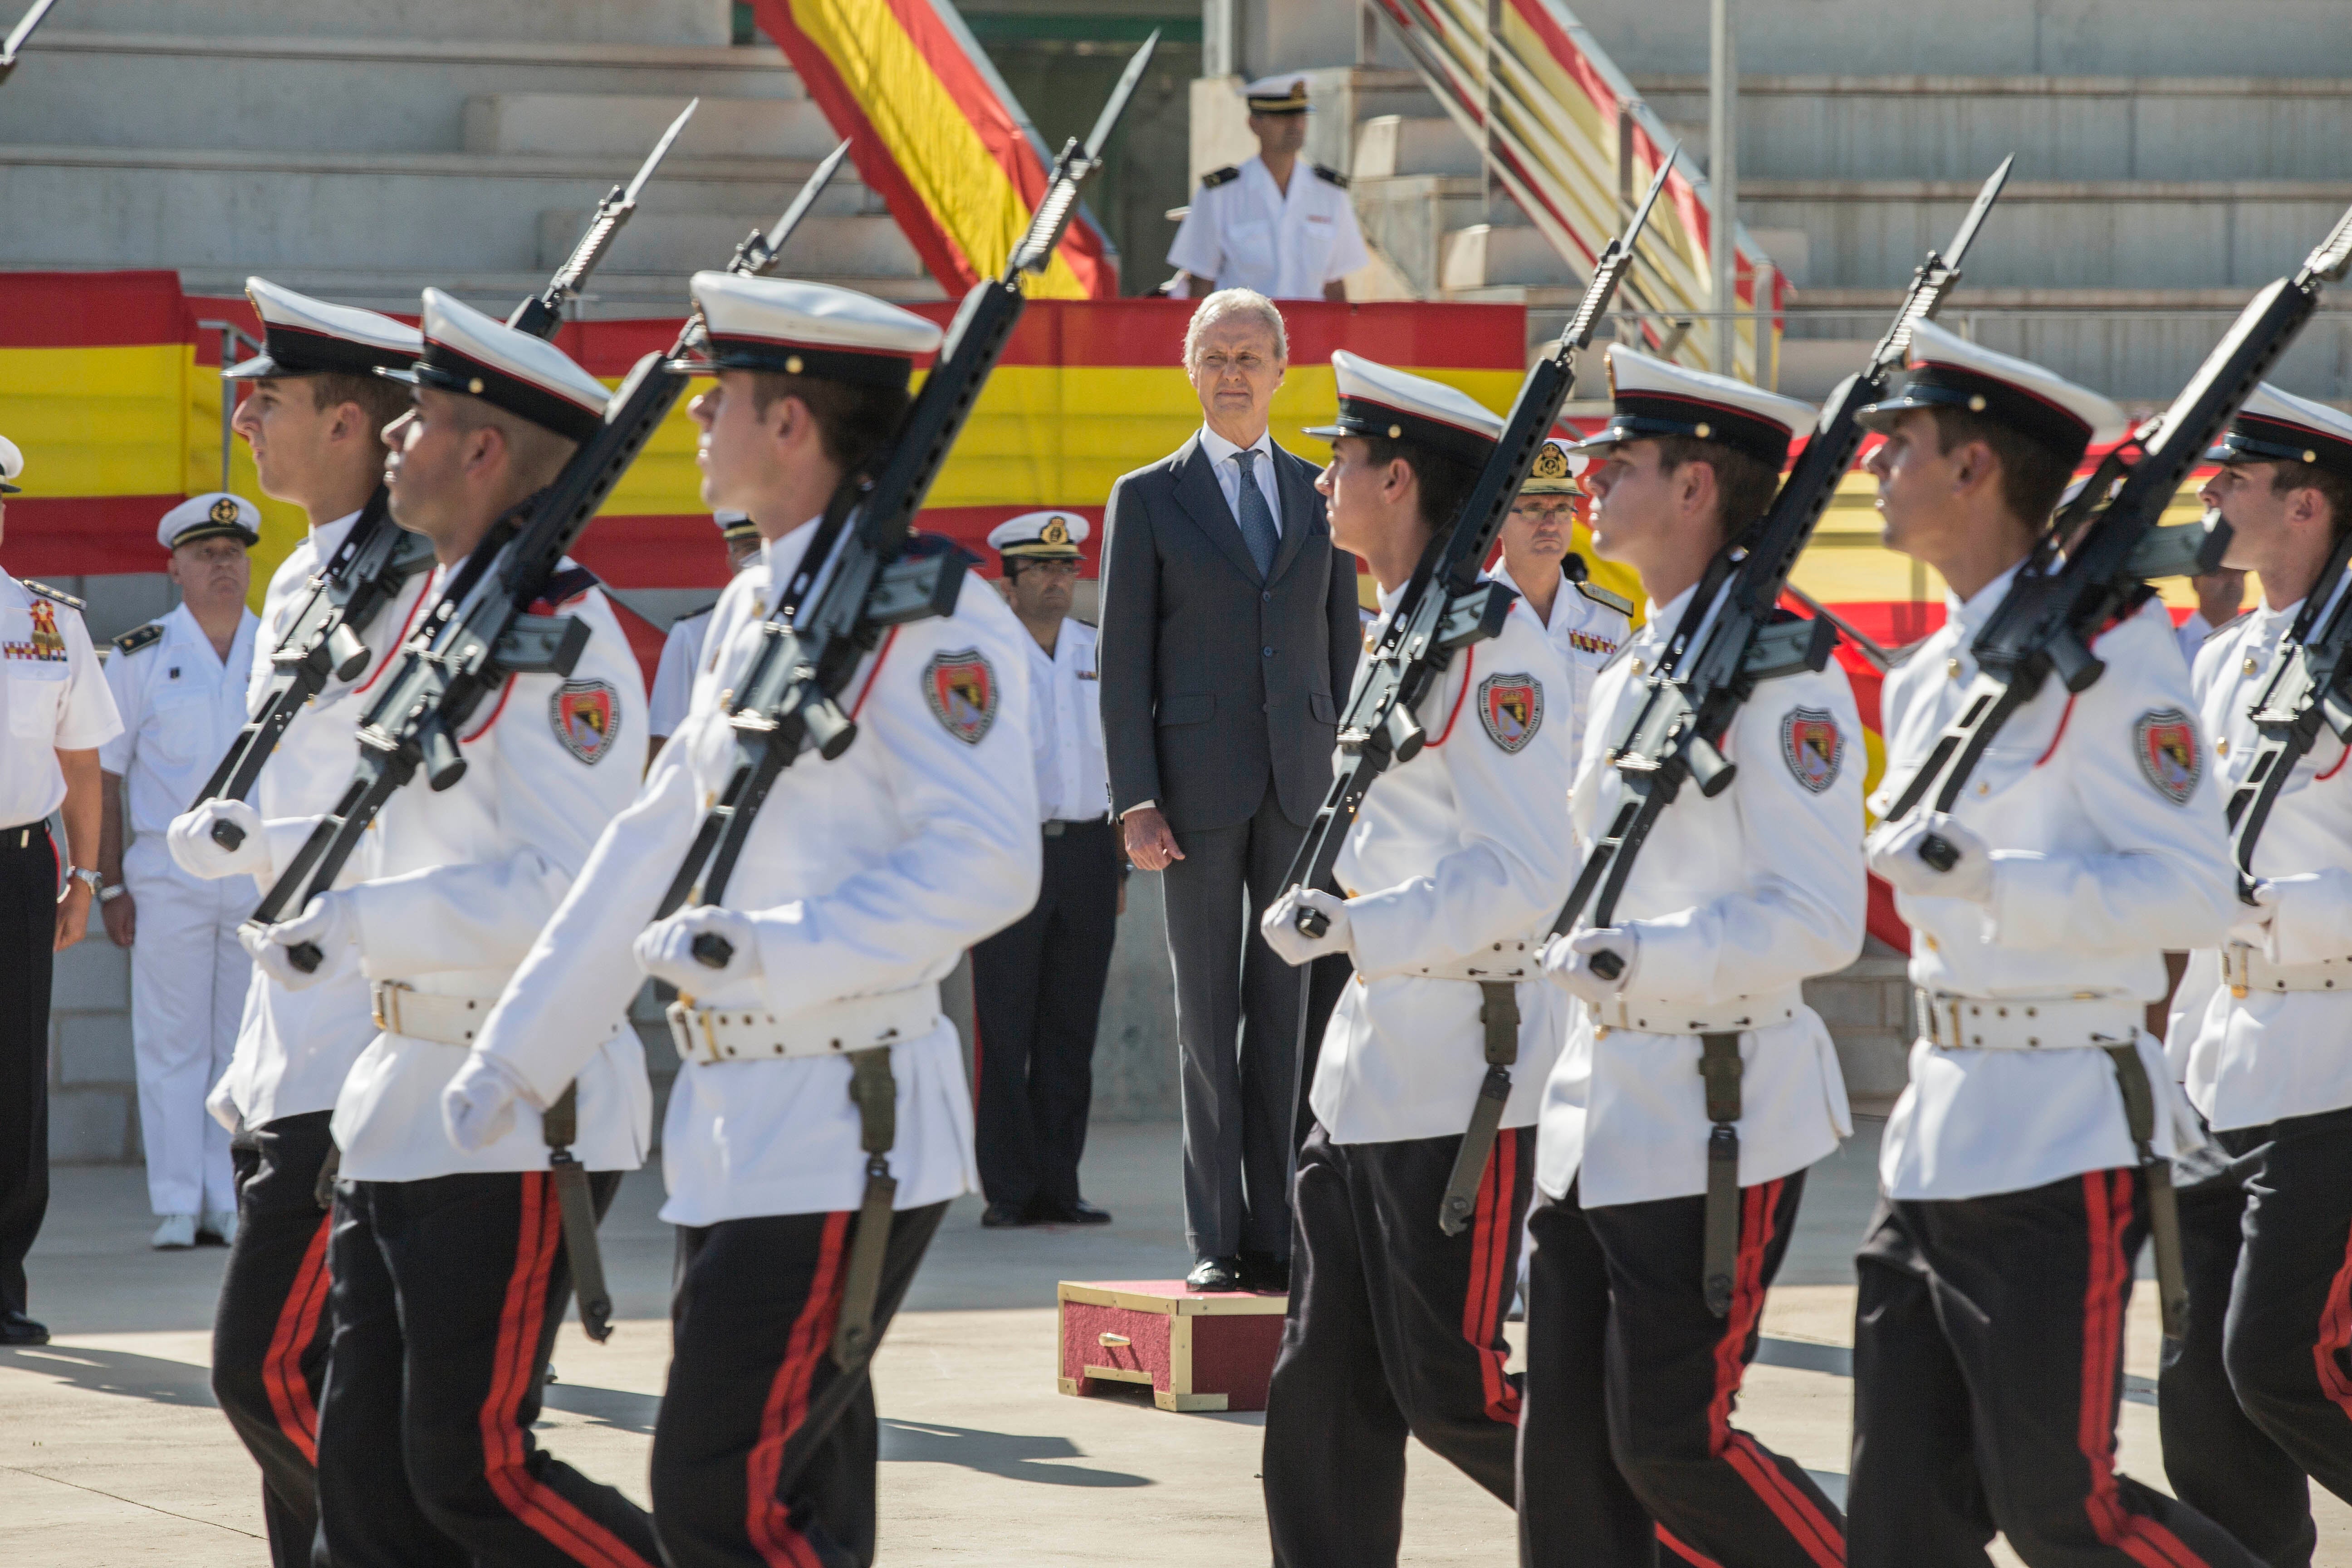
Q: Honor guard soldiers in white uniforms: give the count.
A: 7